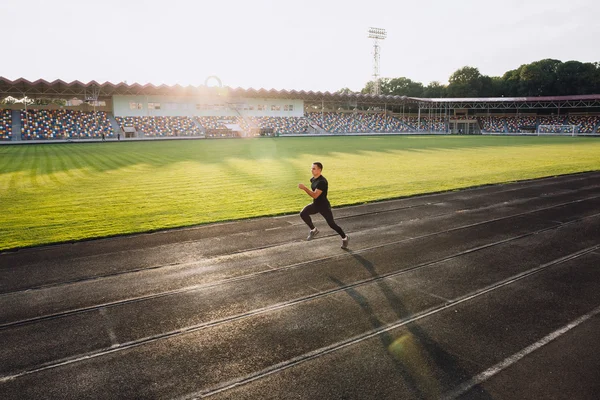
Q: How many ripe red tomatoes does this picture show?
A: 0